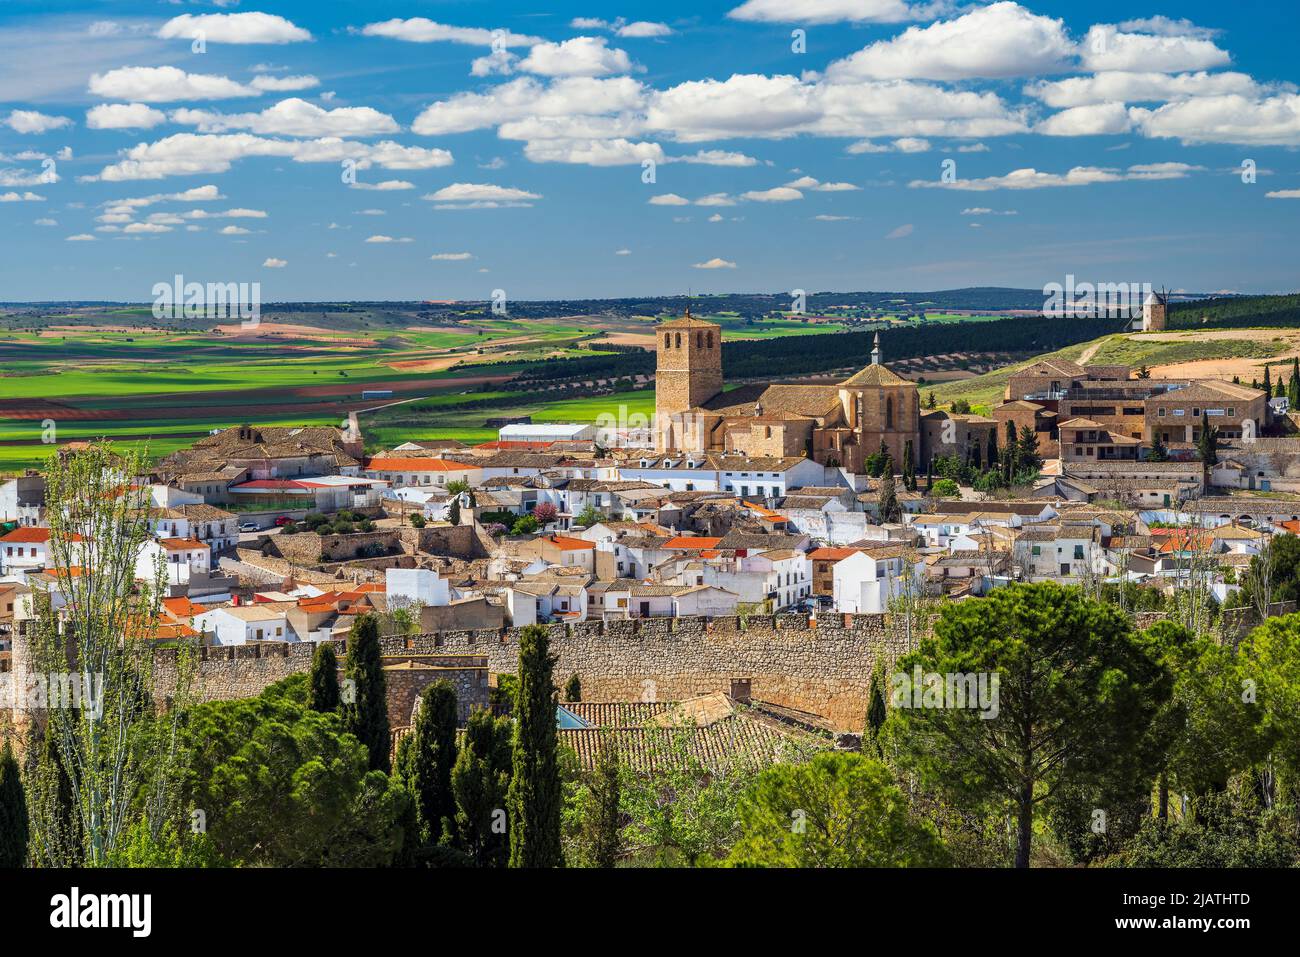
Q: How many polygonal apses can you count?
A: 1